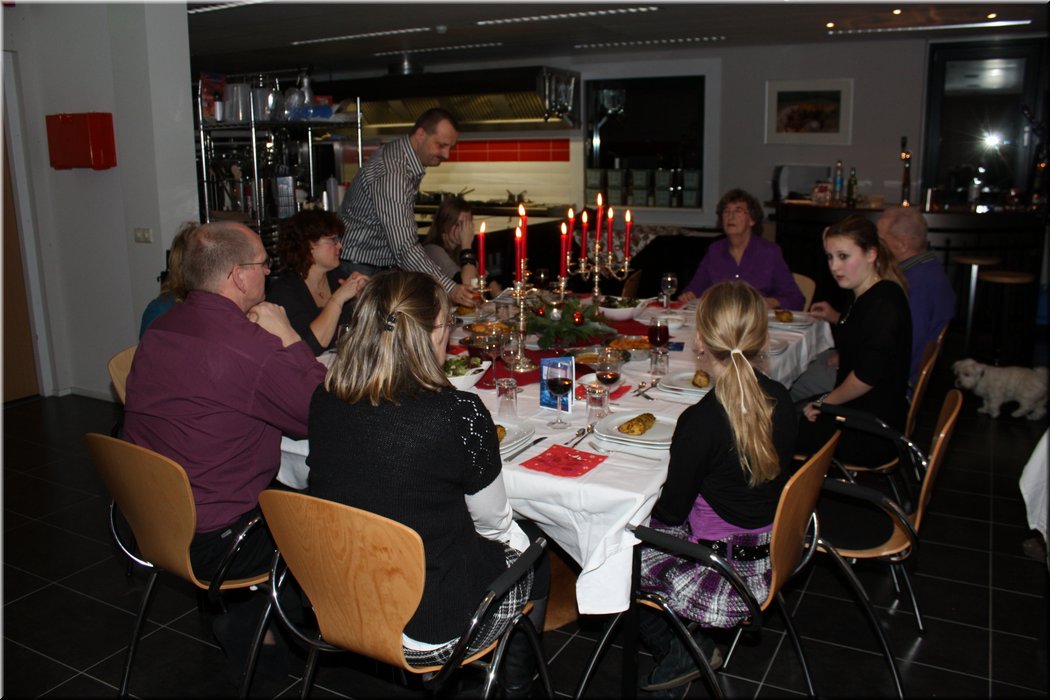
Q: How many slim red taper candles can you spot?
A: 10